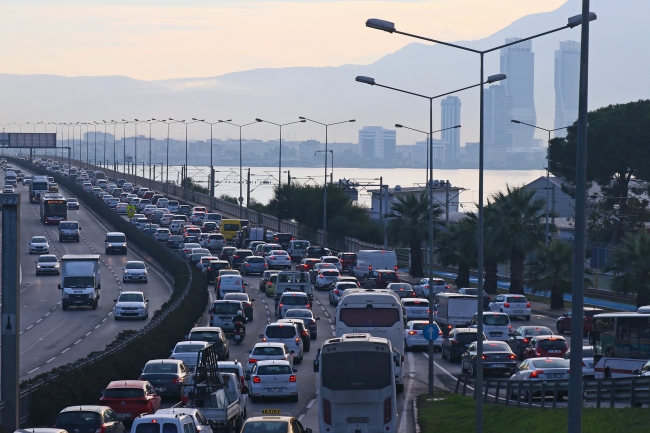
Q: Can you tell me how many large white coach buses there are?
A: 2